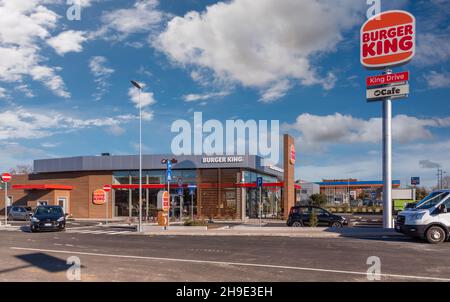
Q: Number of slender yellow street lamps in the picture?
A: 0